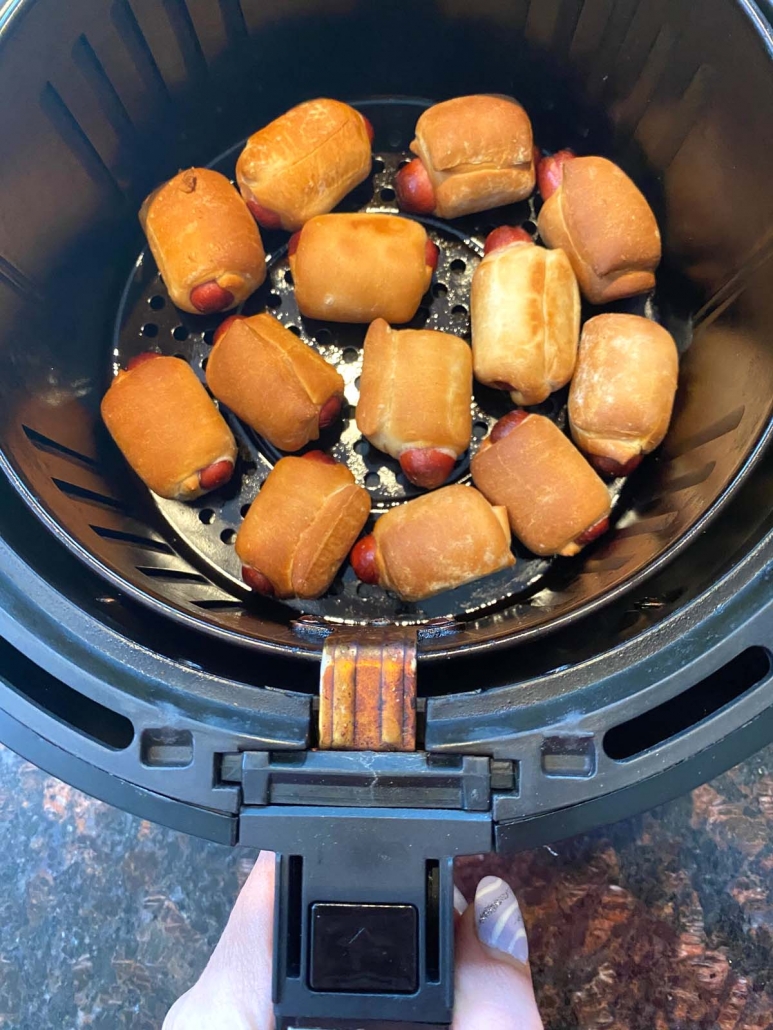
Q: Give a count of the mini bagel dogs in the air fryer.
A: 13